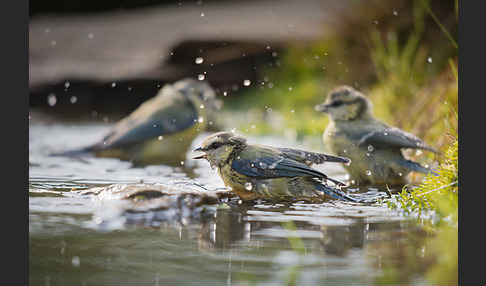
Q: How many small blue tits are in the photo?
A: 3